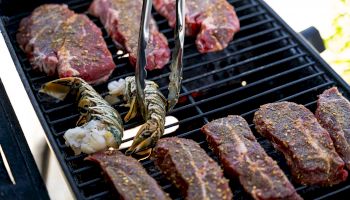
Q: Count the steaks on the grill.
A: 8